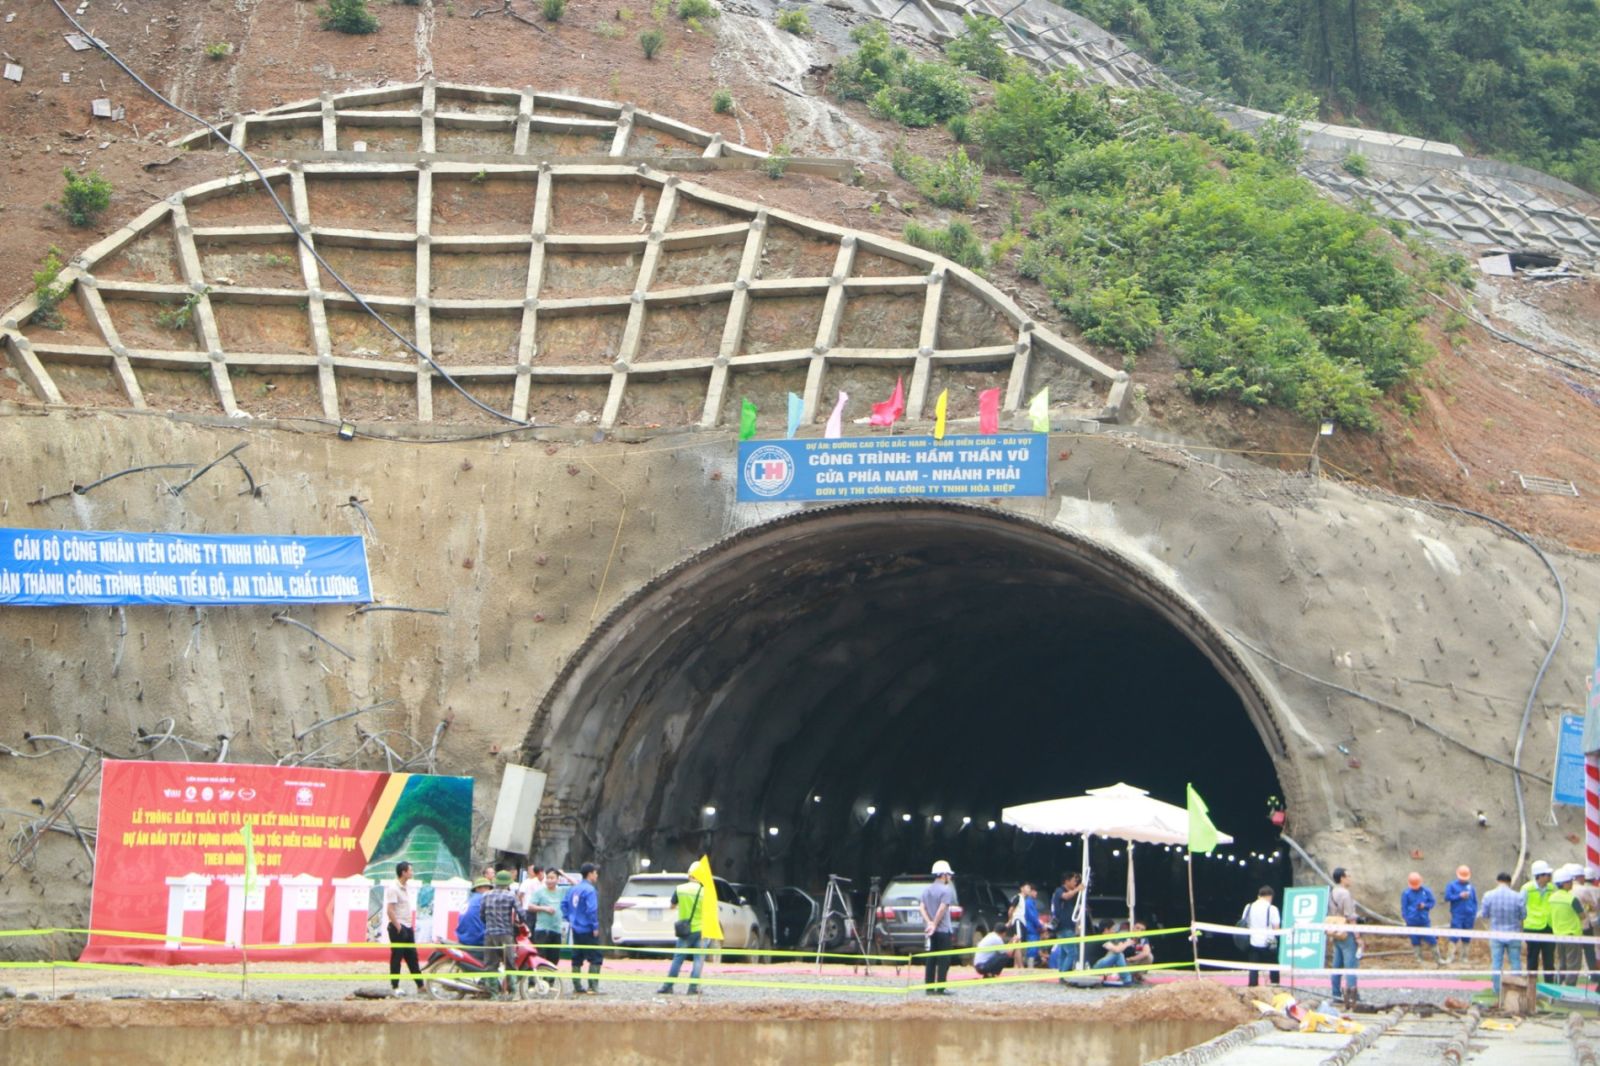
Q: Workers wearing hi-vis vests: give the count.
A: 3